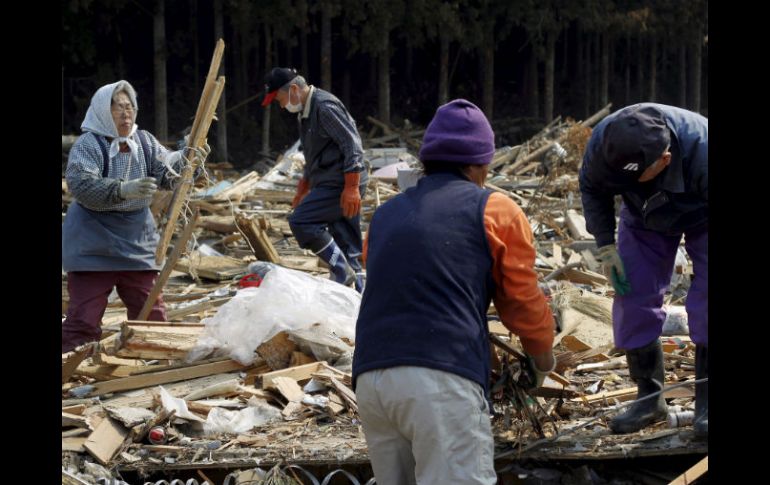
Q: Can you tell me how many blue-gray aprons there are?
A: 1